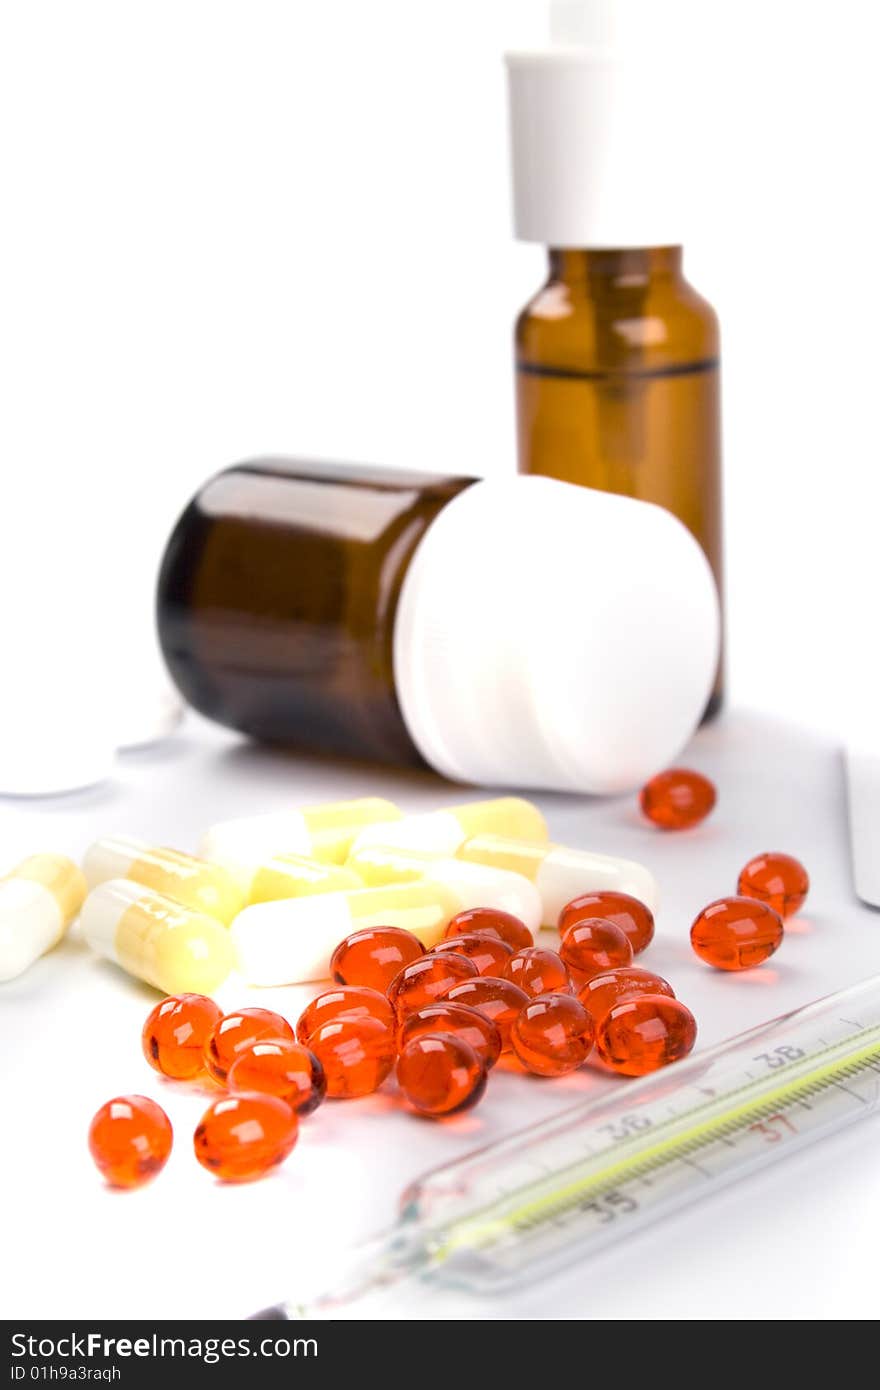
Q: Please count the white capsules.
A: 9